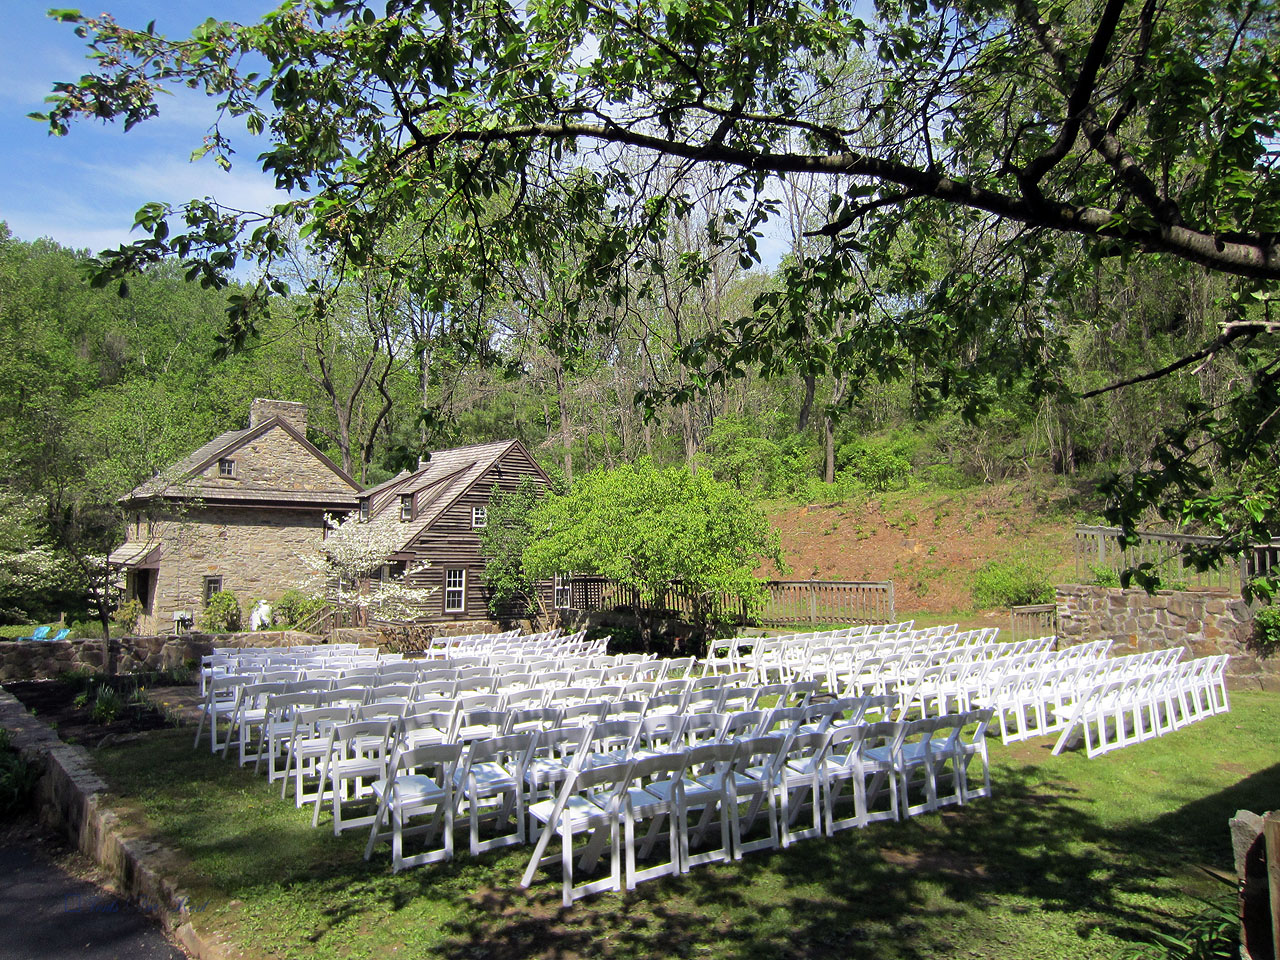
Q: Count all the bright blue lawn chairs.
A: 2